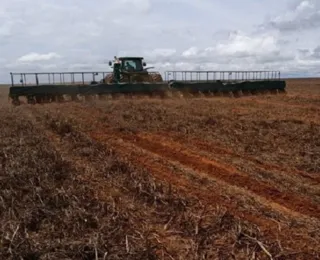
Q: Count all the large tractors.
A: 1